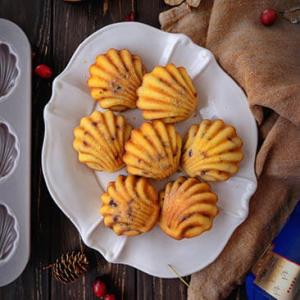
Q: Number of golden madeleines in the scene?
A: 7